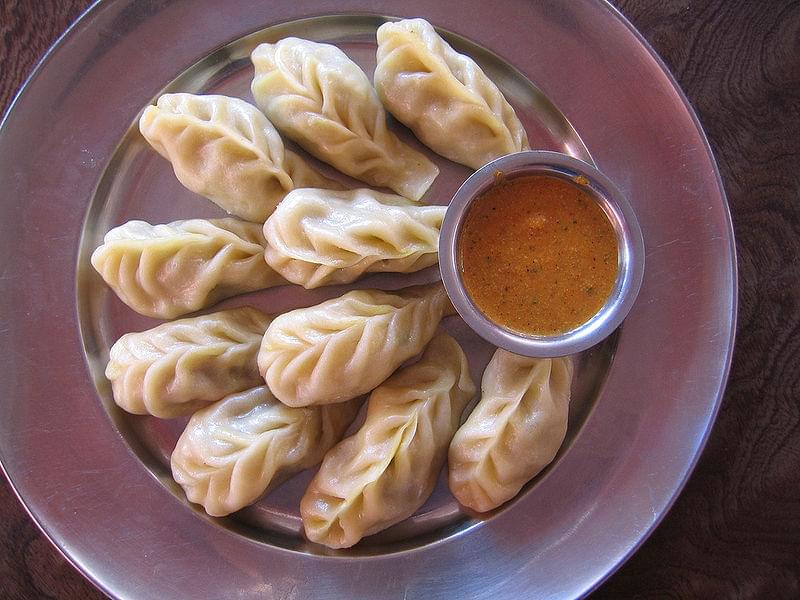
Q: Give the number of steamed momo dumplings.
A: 10